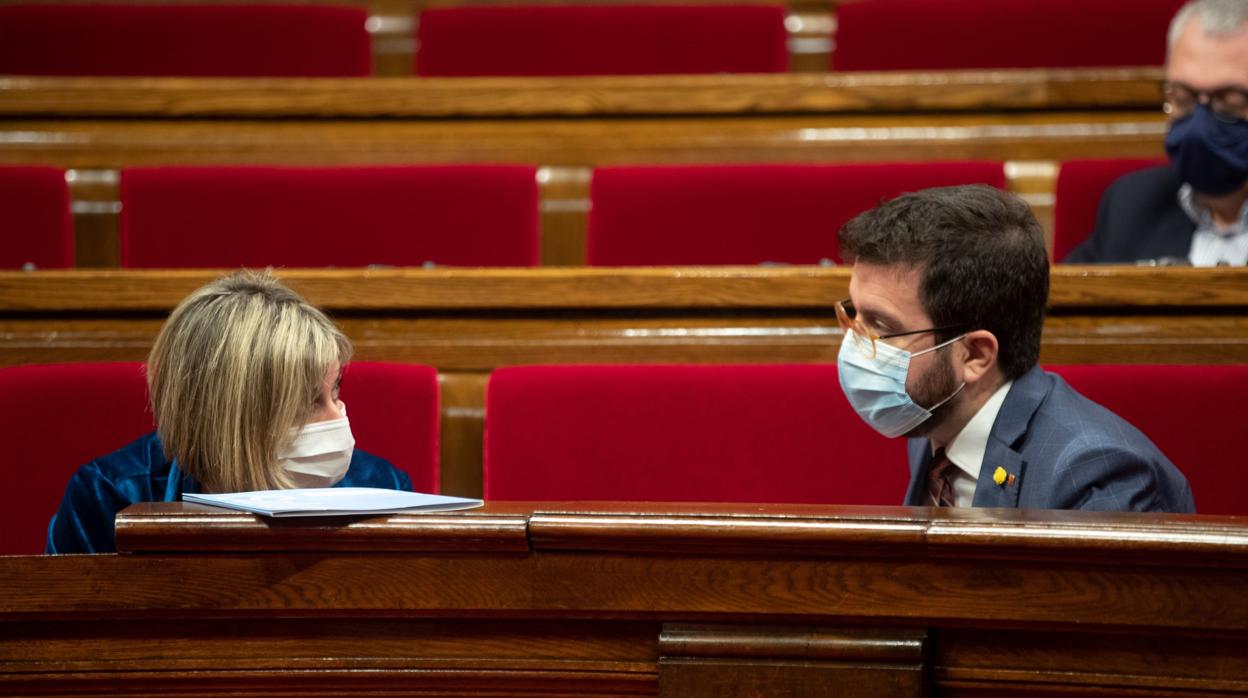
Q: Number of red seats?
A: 10